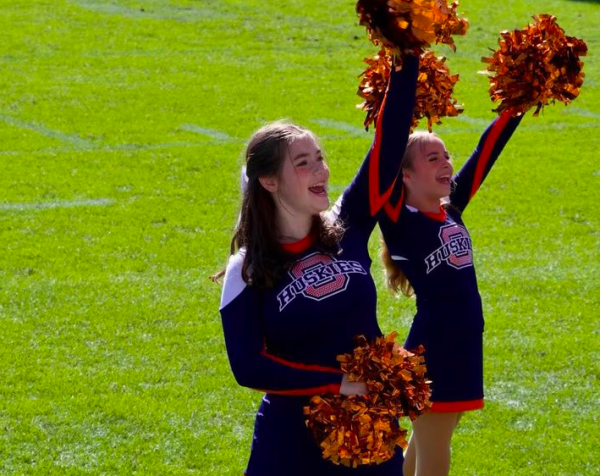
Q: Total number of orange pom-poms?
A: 4